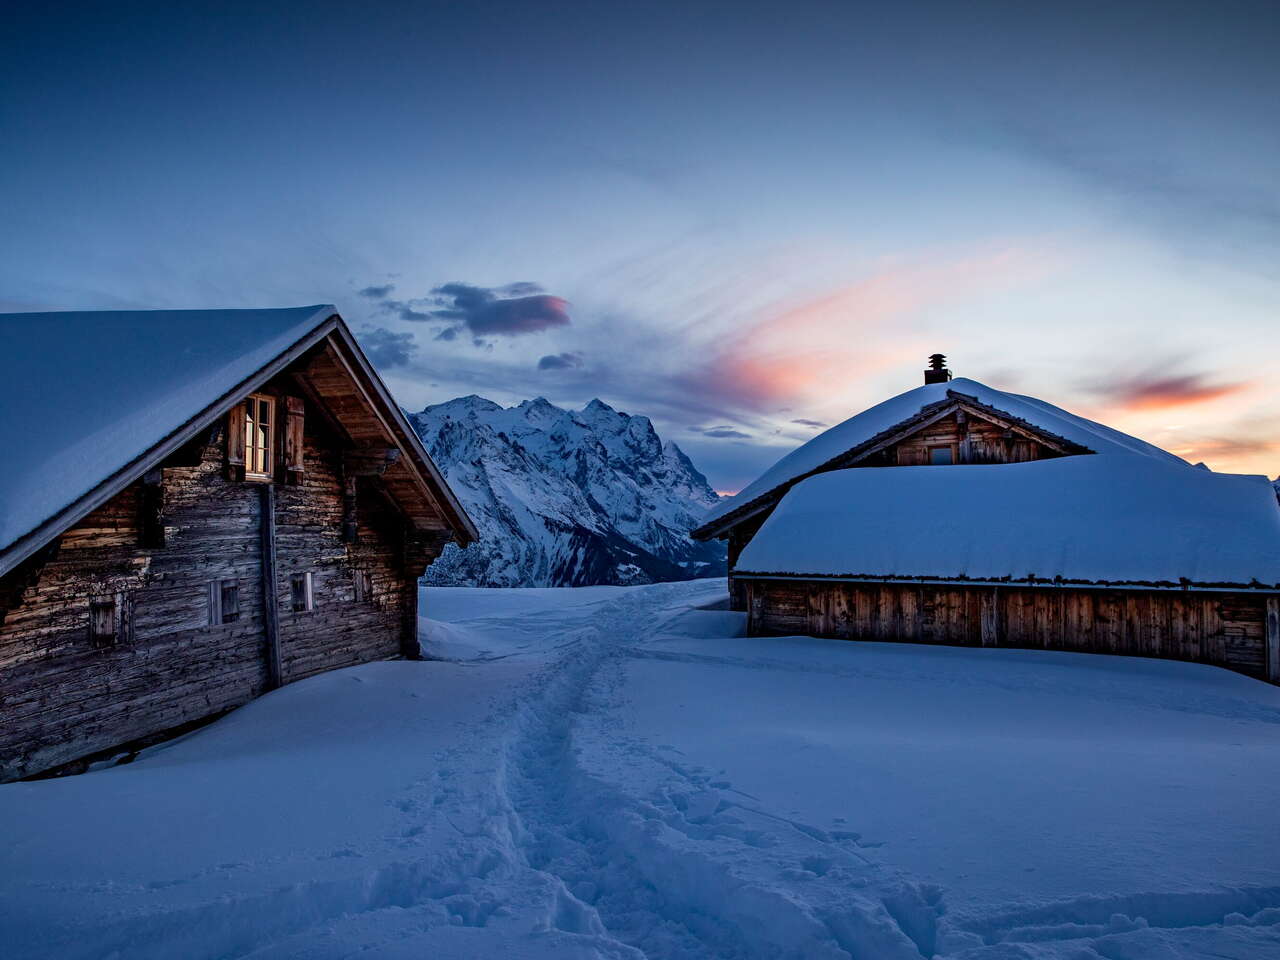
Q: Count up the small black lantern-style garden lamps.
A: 0